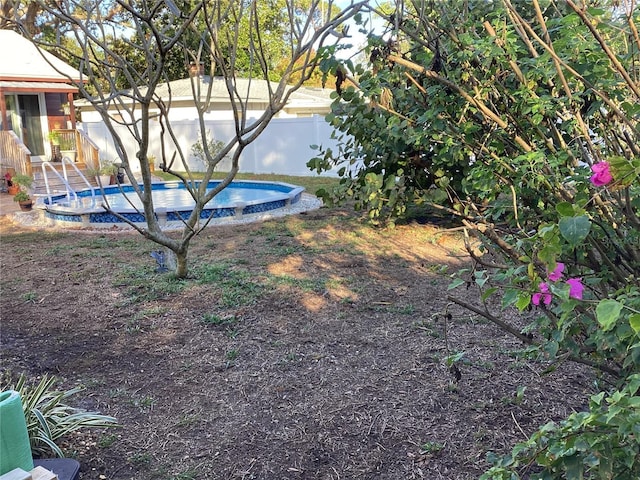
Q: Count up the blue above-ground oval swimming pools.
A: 1